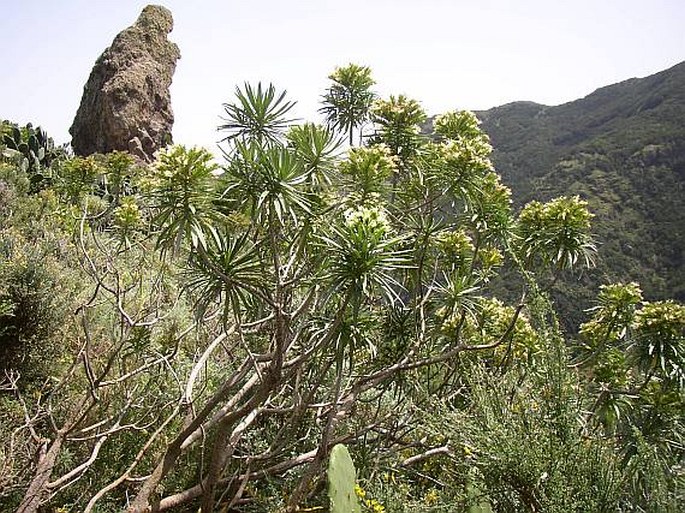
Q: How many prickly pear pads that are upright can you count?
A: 1